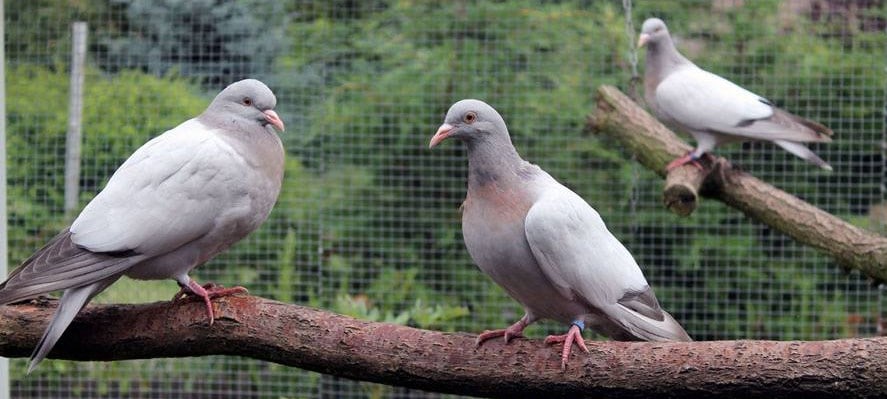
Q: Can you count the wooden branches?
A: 2